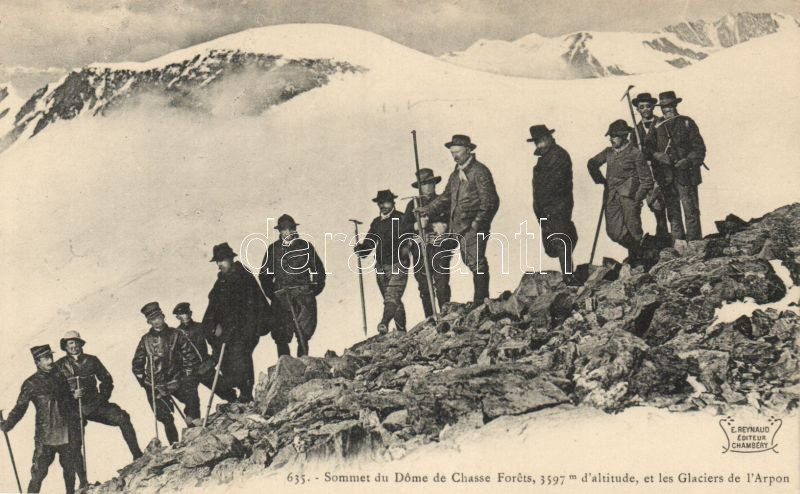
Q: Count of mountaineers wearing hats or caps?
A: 13